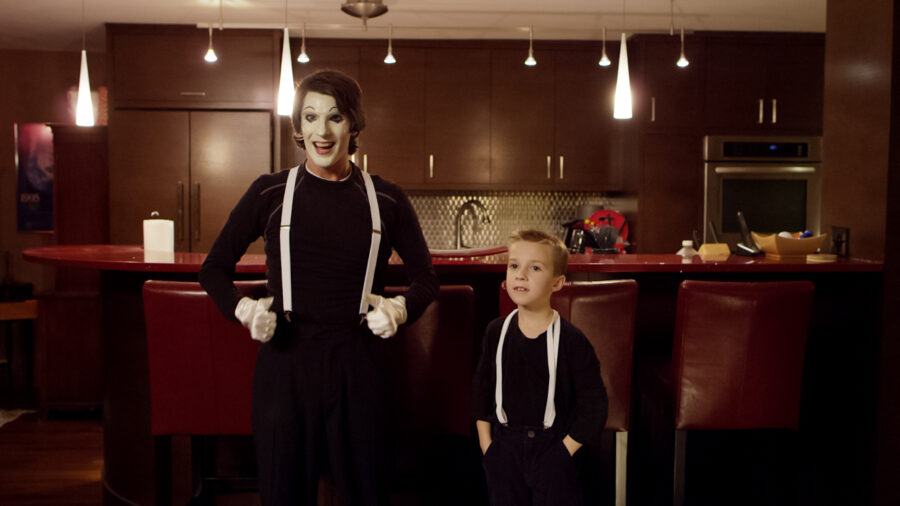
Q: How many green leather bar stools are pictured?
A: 0